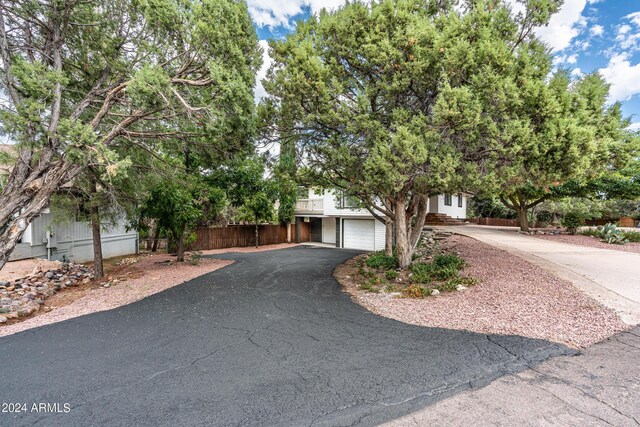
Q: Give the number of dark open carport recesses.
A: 1